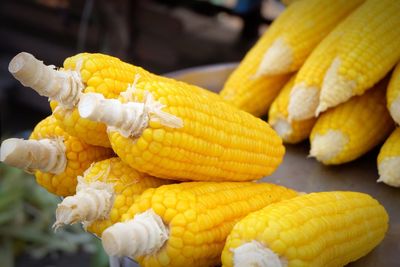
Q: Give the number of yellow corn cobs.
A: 14